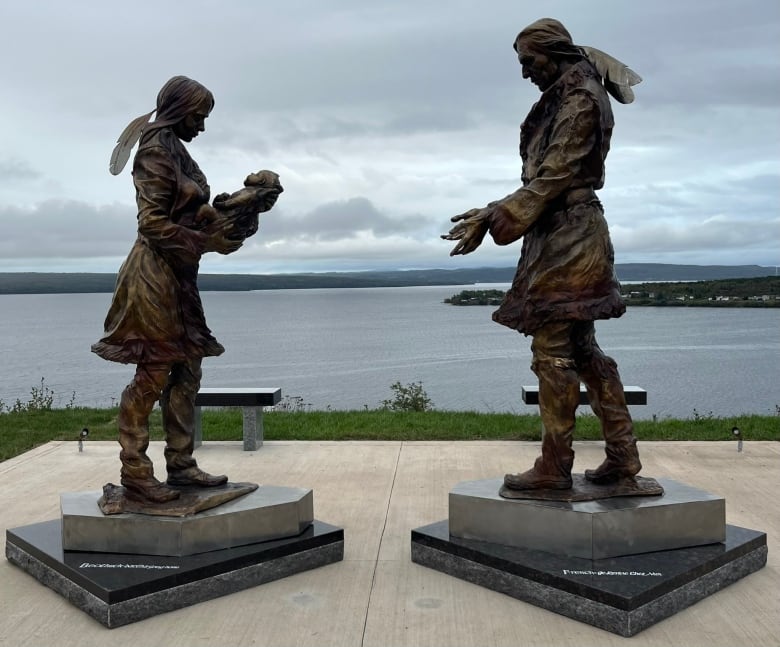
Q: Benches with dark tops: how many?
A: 2